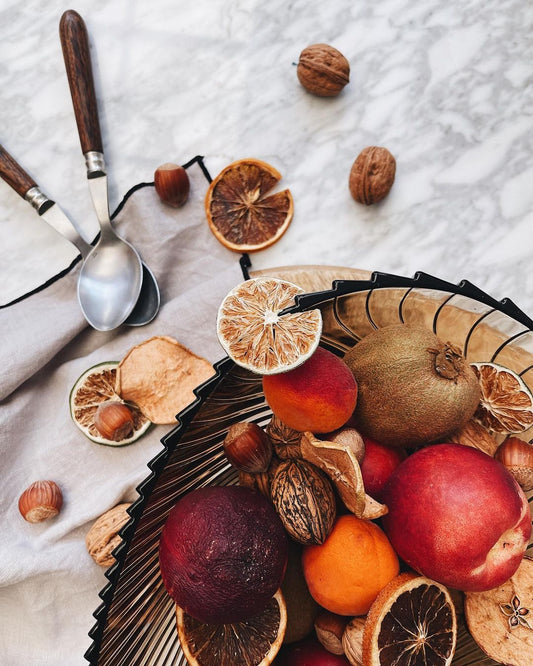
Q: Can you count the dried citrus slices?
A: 6